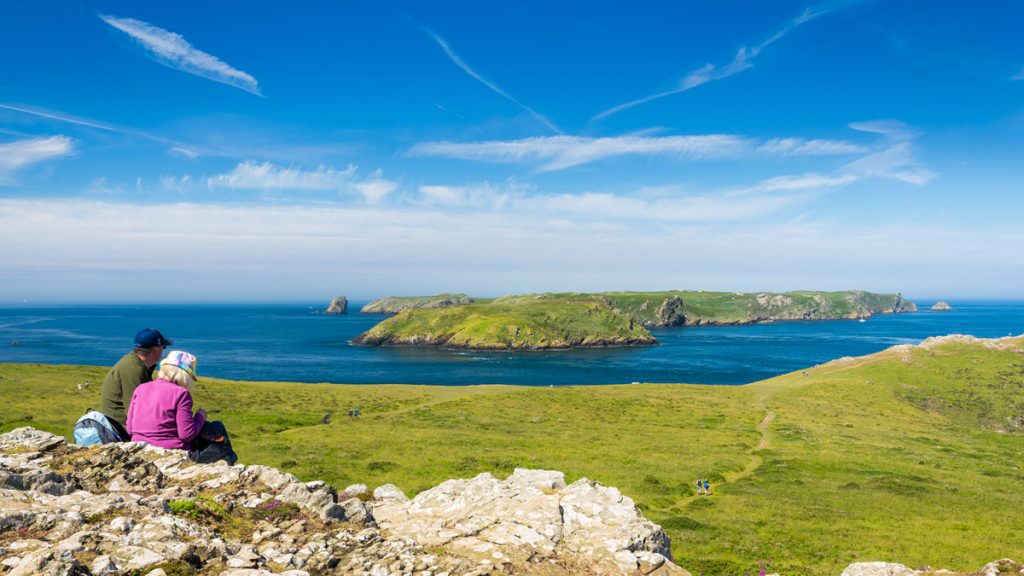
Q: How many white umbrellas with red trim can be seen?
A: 0